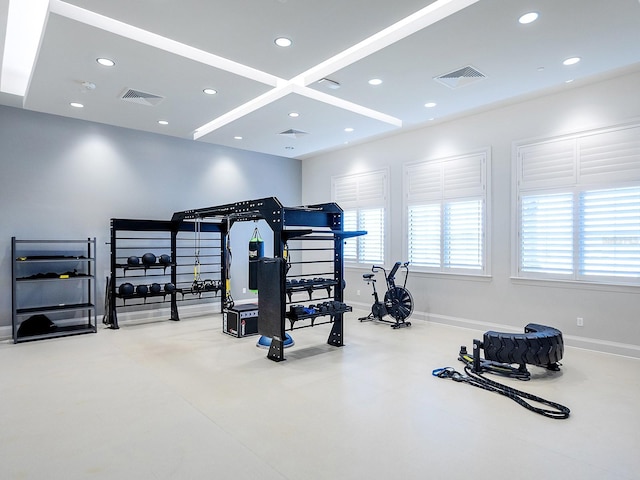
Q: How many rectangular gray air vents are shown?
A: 3